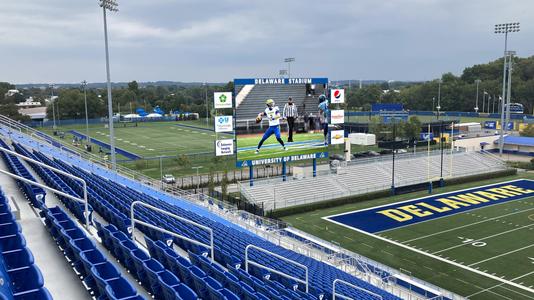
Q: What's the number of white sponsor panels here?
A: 6